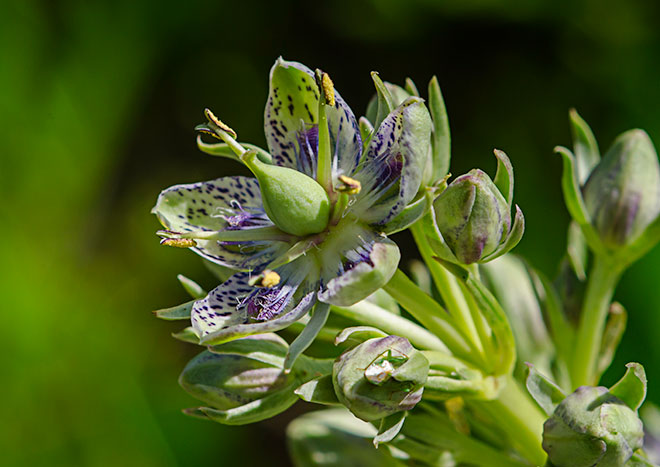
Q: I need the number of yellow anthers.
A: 5